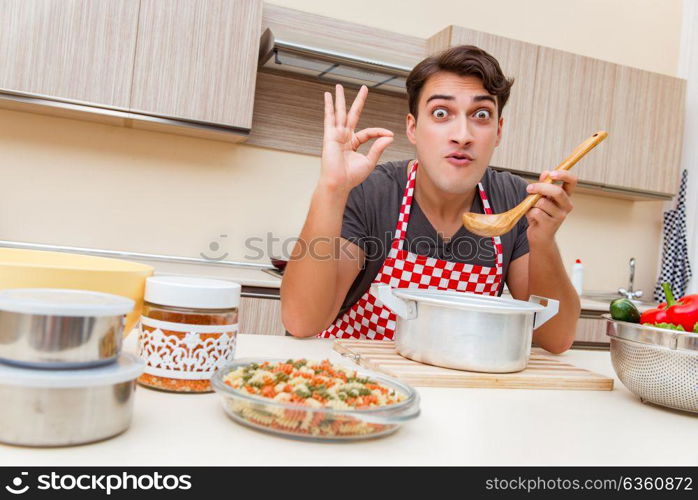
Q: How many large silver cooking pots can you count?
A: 1